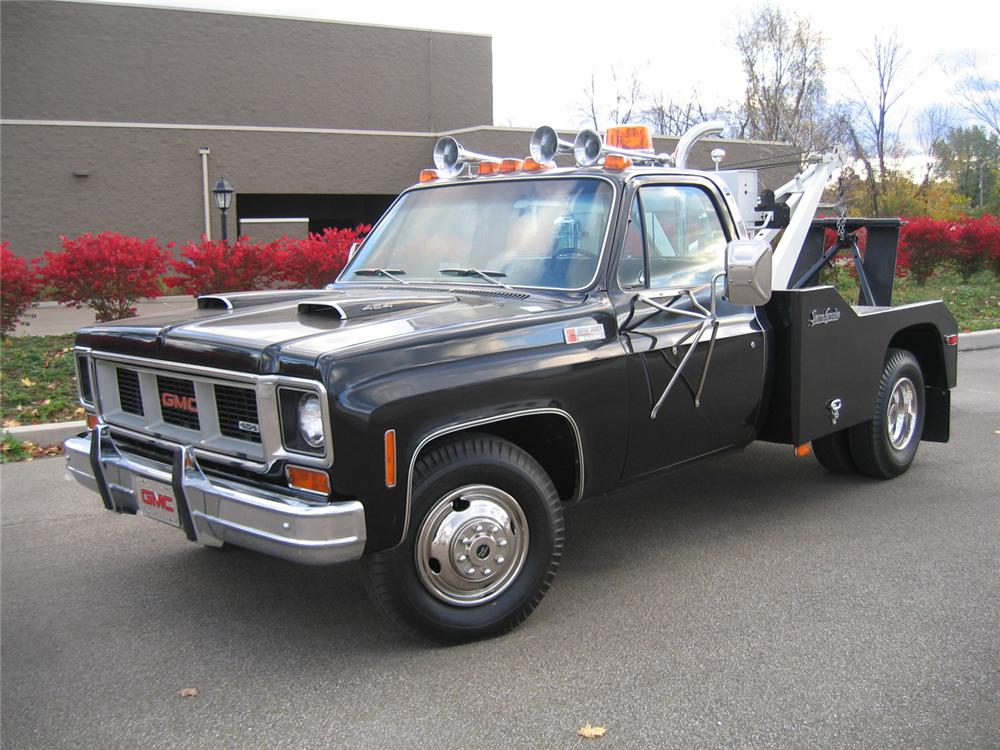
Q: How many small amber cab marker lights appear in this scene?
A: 5